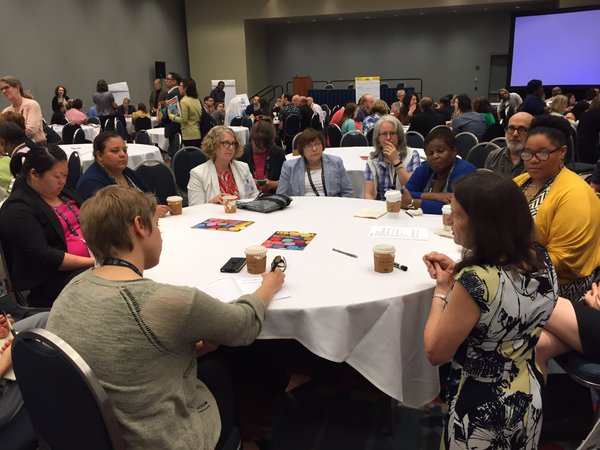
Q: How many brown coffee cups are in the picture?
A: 6